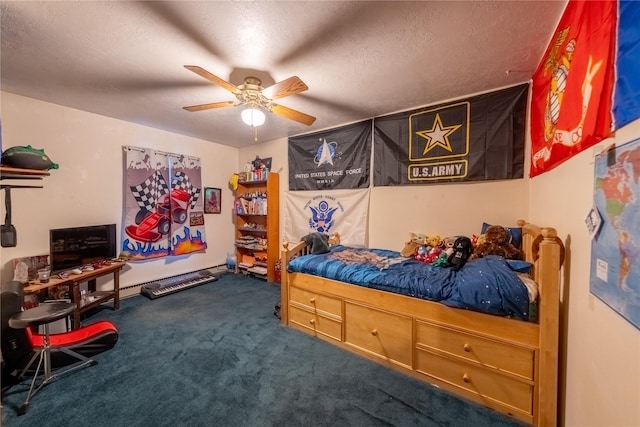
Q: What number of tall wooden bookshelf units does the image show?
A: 1